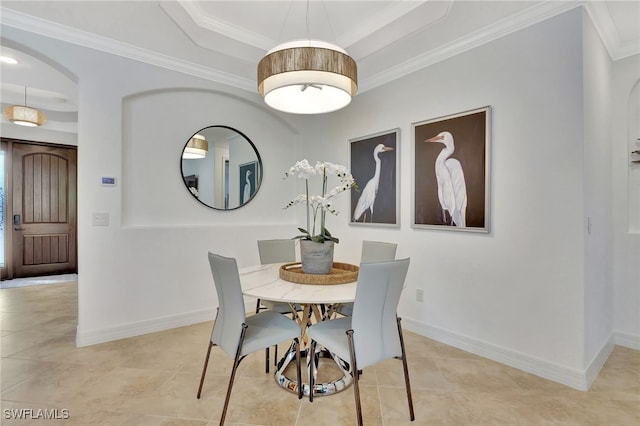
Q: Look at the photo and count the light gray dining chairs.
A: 4